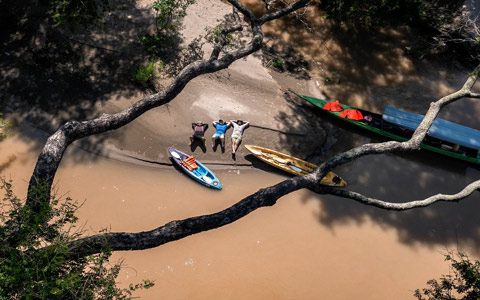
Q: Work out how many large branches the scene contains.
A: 2